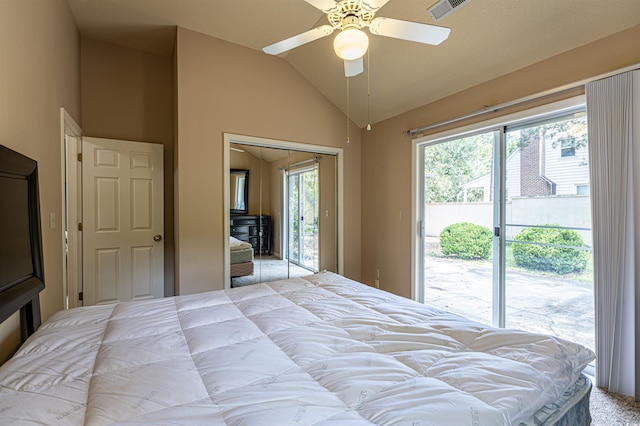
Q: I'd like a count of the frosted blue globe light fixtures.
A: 0